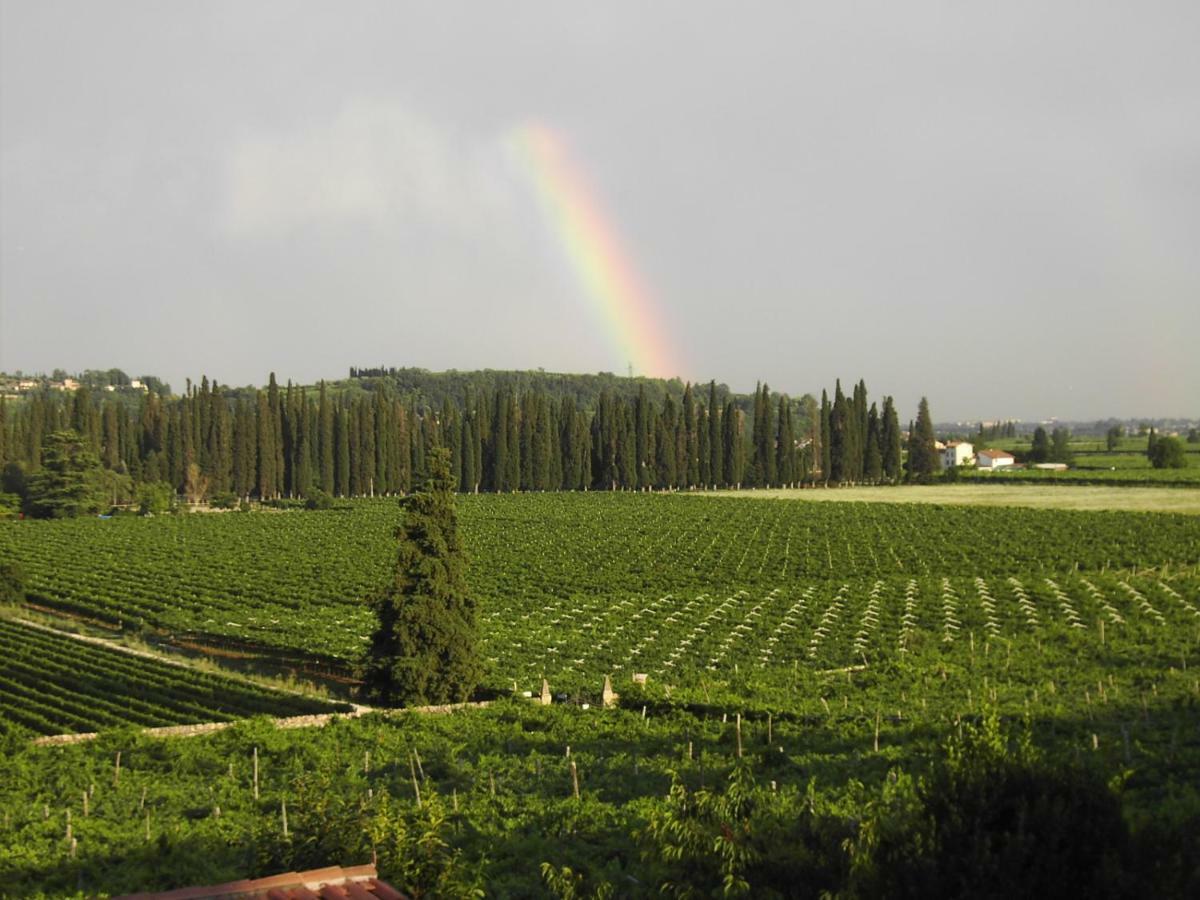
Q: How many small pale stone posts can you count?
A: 2